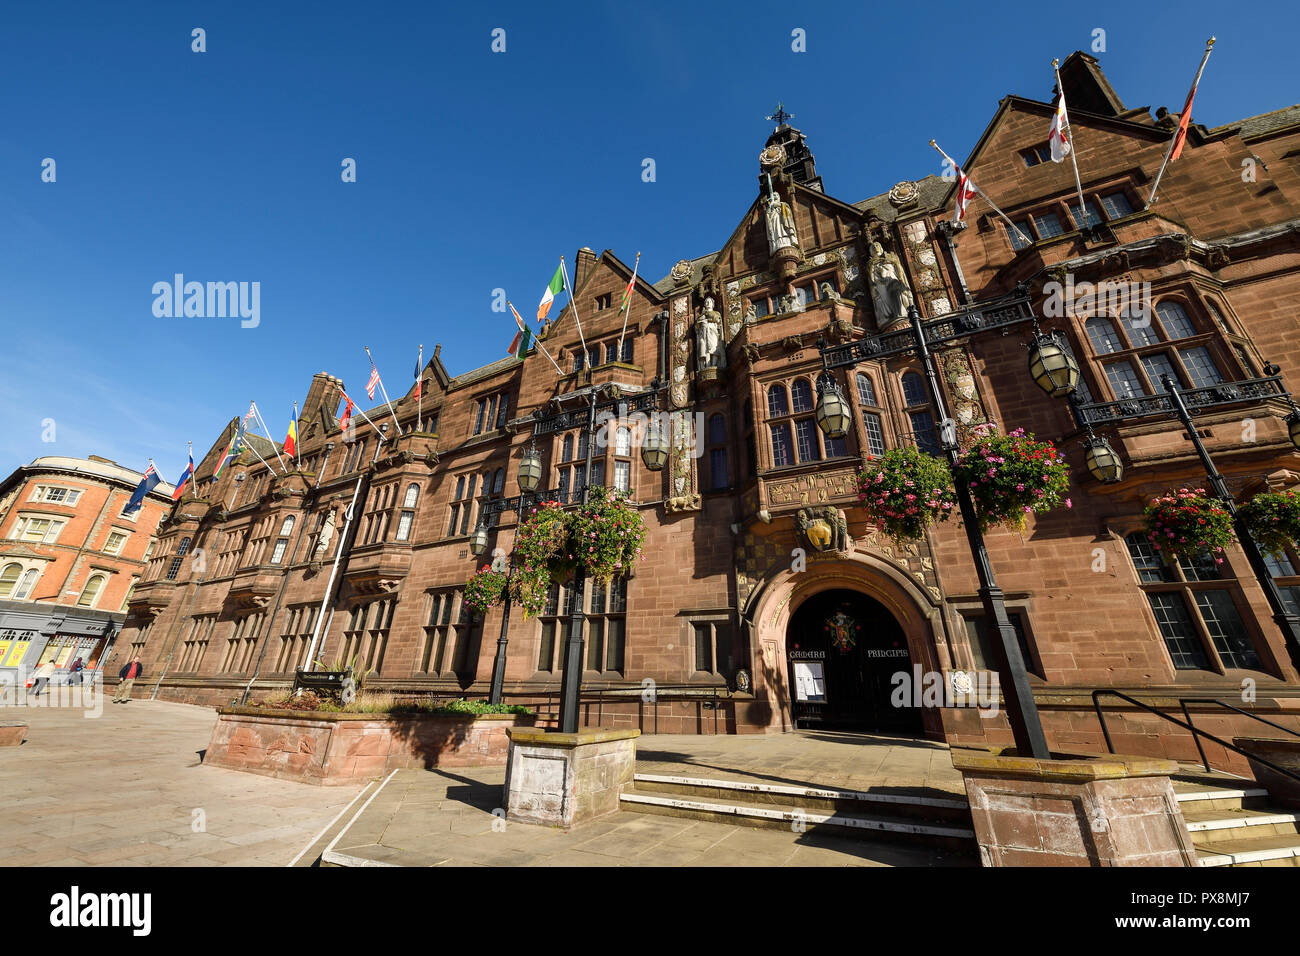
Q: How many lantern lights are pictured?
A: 7